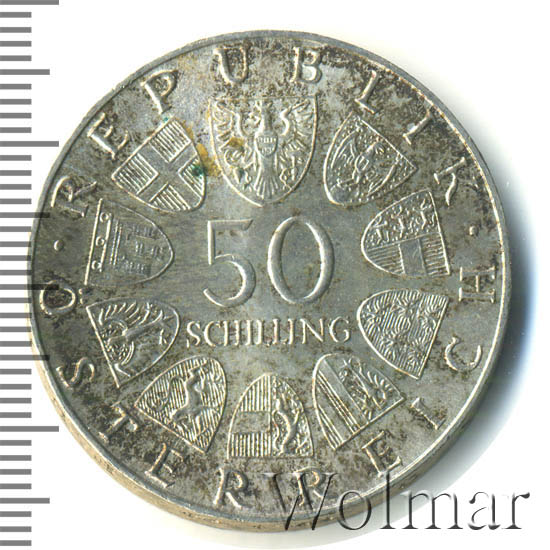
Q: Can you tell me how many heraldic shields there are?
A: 10